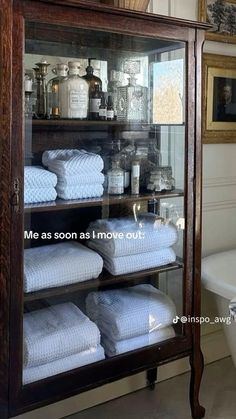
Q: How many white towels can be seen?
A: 12